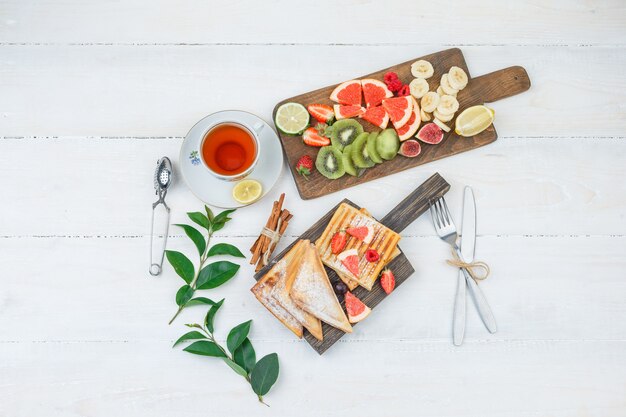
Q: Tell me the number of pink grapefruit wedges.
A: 9